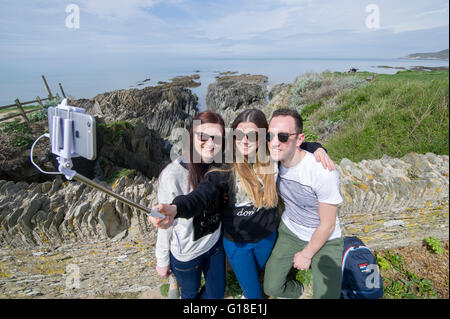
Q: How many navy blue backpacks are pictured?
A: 1